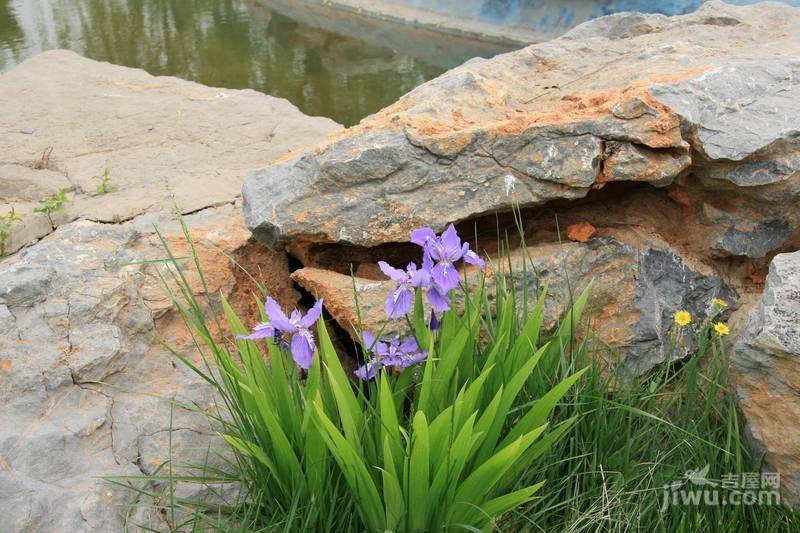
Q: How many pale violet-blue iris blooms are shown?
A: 4